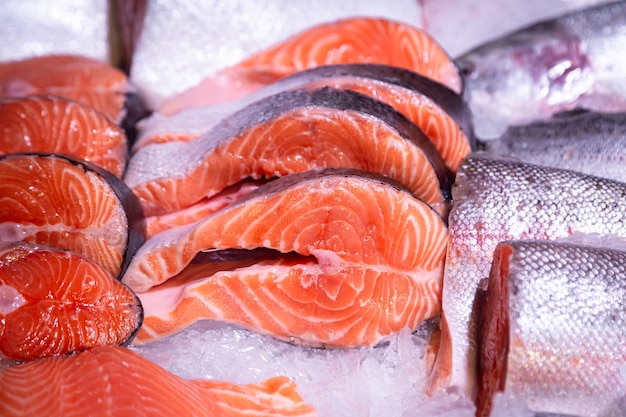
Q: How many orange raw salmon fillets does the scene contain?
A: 9